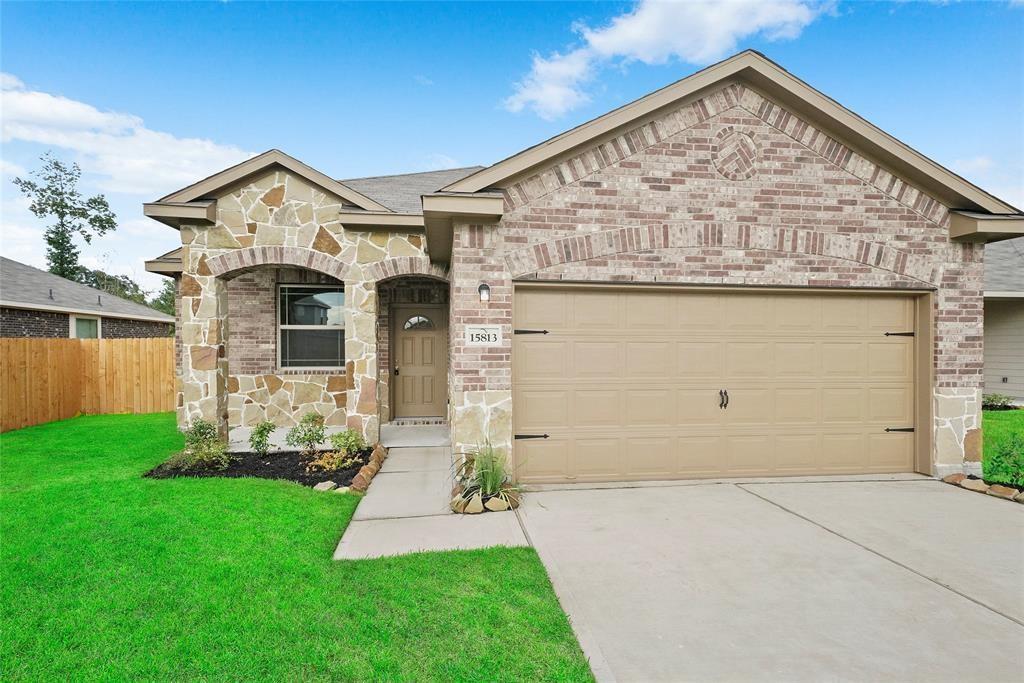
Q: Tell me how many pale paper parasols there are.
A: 0